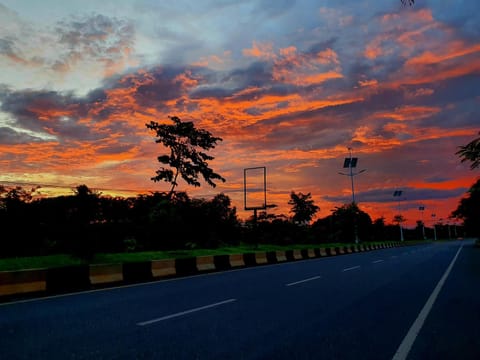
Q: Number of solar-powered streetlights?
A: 4